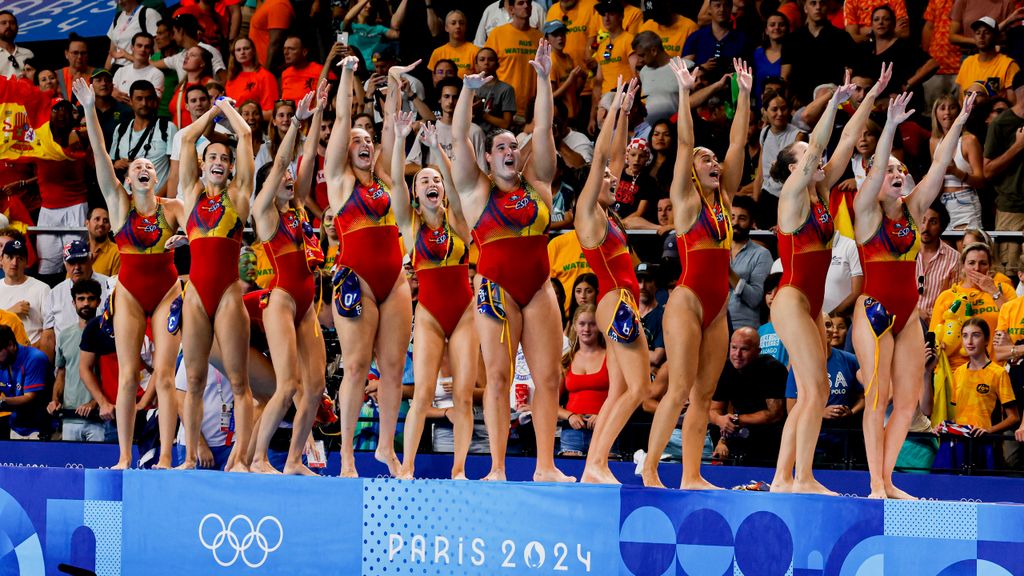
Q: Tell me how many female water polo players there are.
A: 10